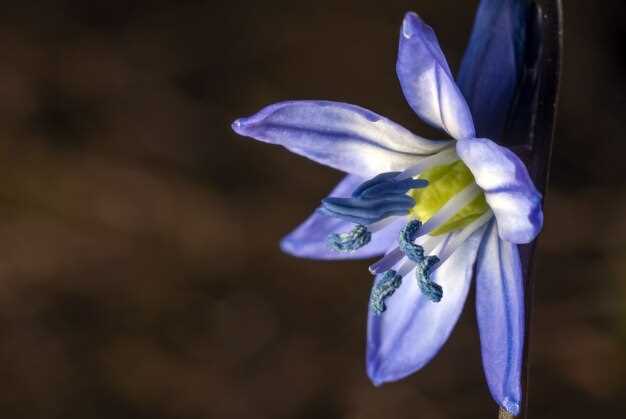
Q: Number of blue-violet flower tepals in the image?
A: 6